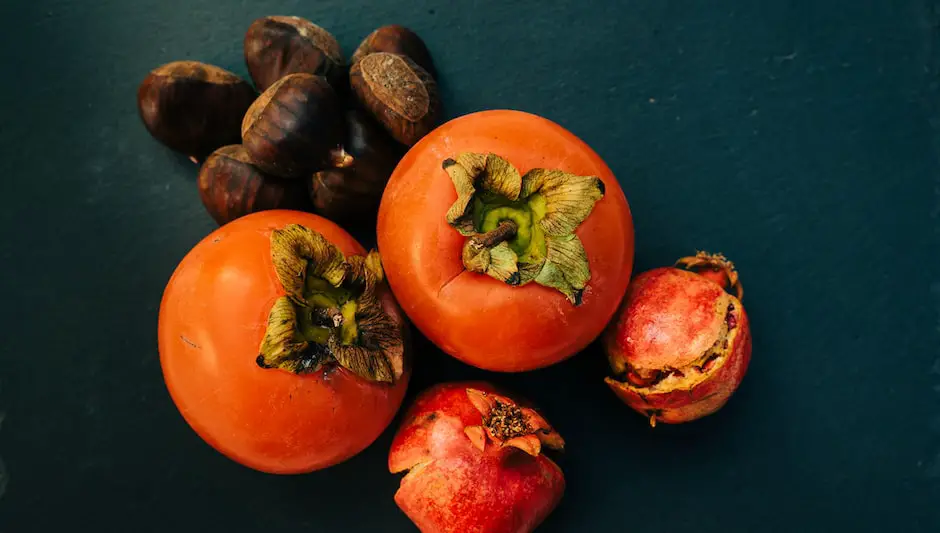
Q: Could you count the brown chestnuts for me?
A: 7